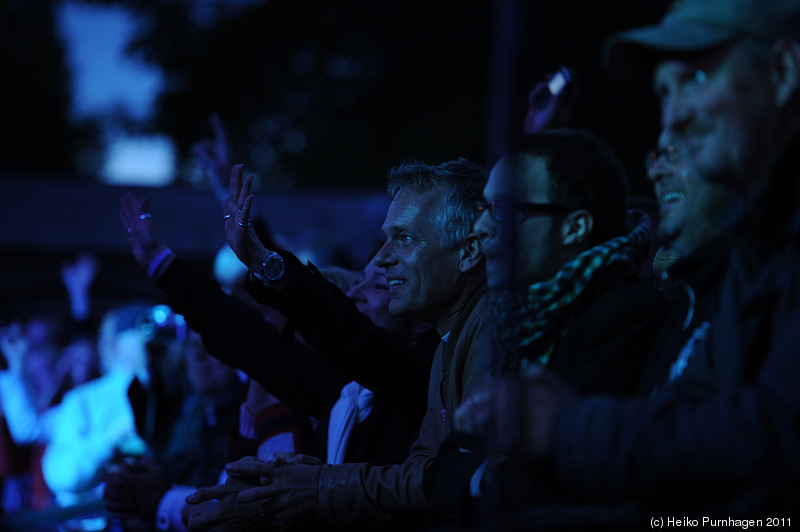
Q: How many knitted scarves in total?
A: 1